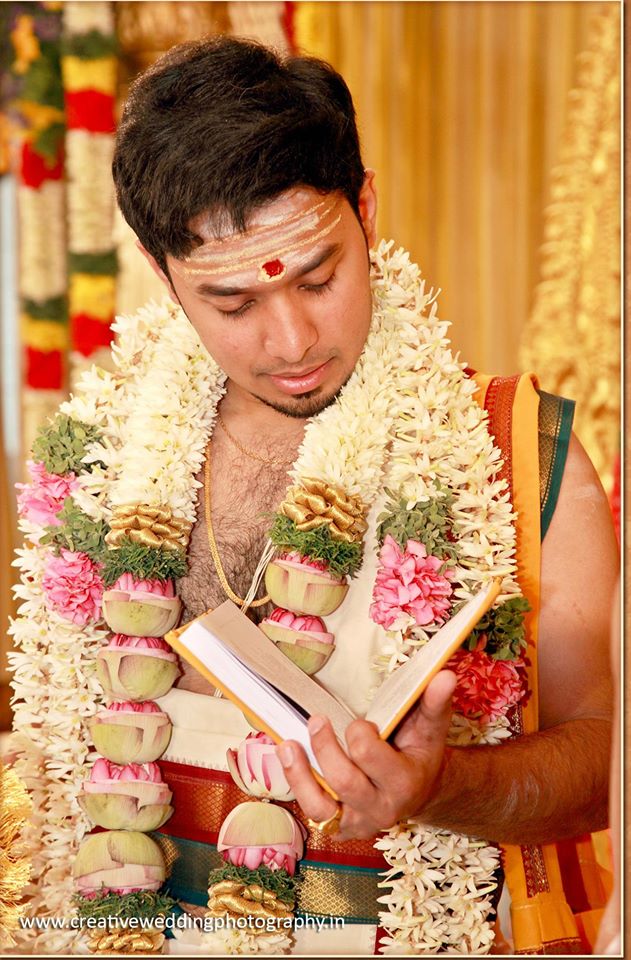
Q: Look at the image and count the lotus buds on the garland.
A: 9